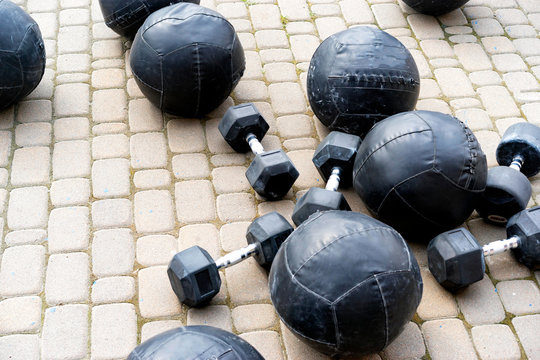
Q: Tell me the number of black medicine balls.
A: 8